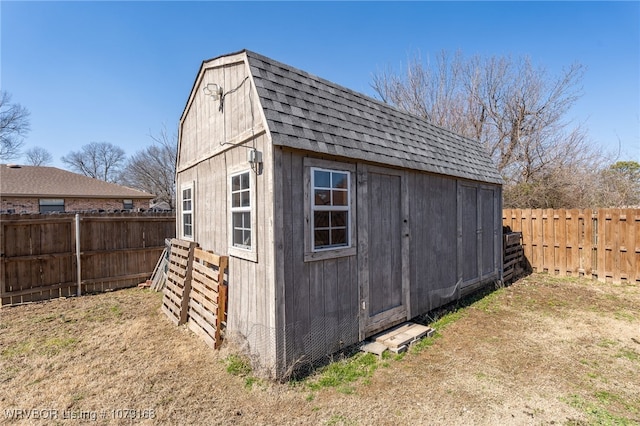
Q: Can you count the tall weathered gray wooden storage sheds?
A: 1